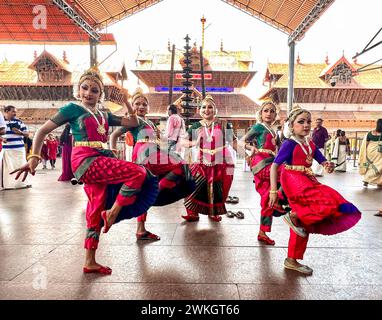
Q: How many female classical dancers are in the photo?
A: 5